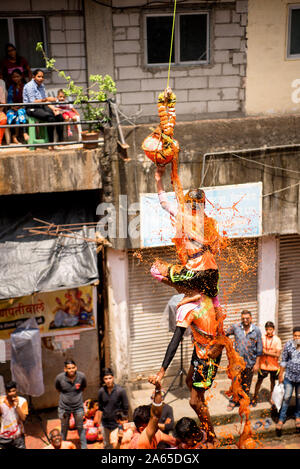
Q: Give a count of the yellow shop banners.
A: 1